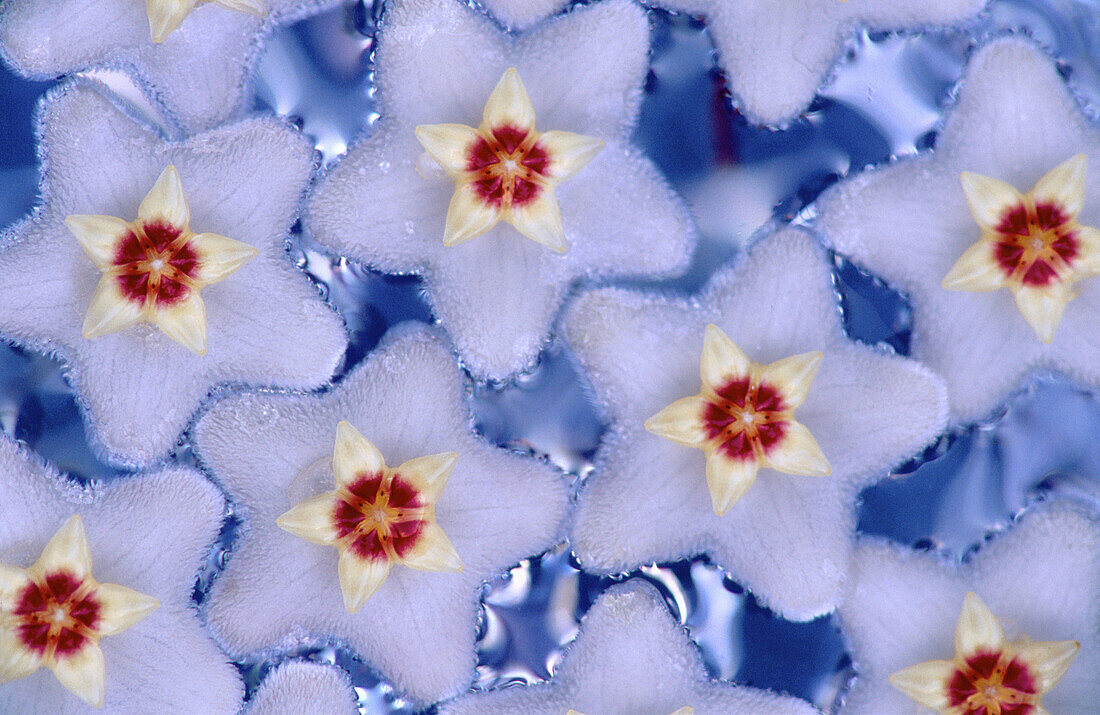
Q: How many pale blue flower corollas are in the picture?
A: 12